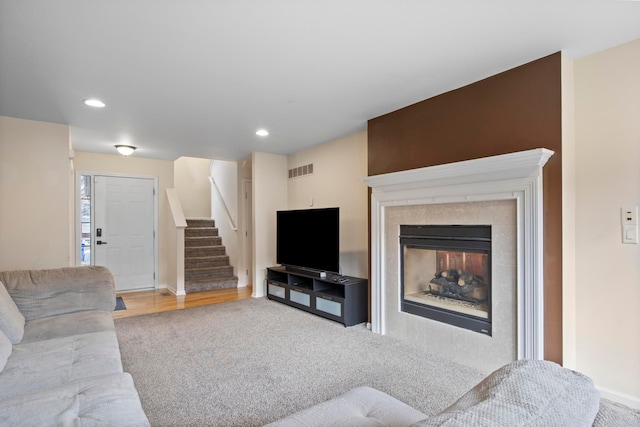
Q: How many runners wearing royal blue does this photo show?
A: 0